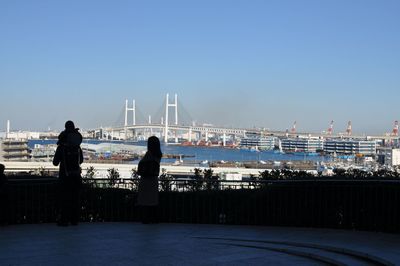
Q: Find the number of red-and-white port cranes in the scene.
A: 4